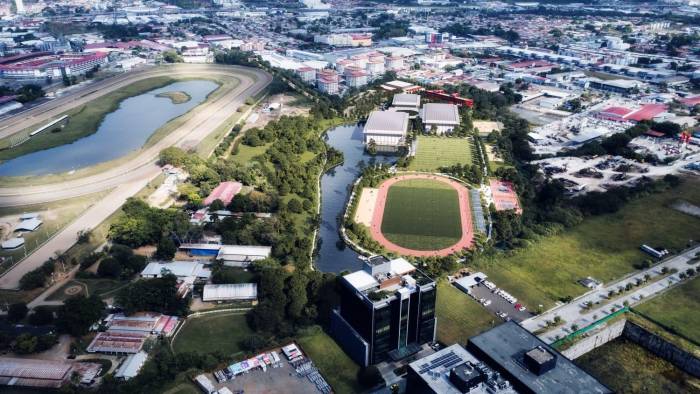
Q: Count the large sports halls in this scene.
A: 3